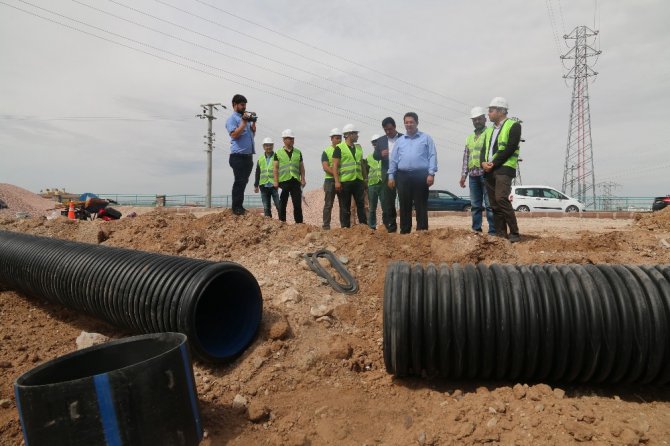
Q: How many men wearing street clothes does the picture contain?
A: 3